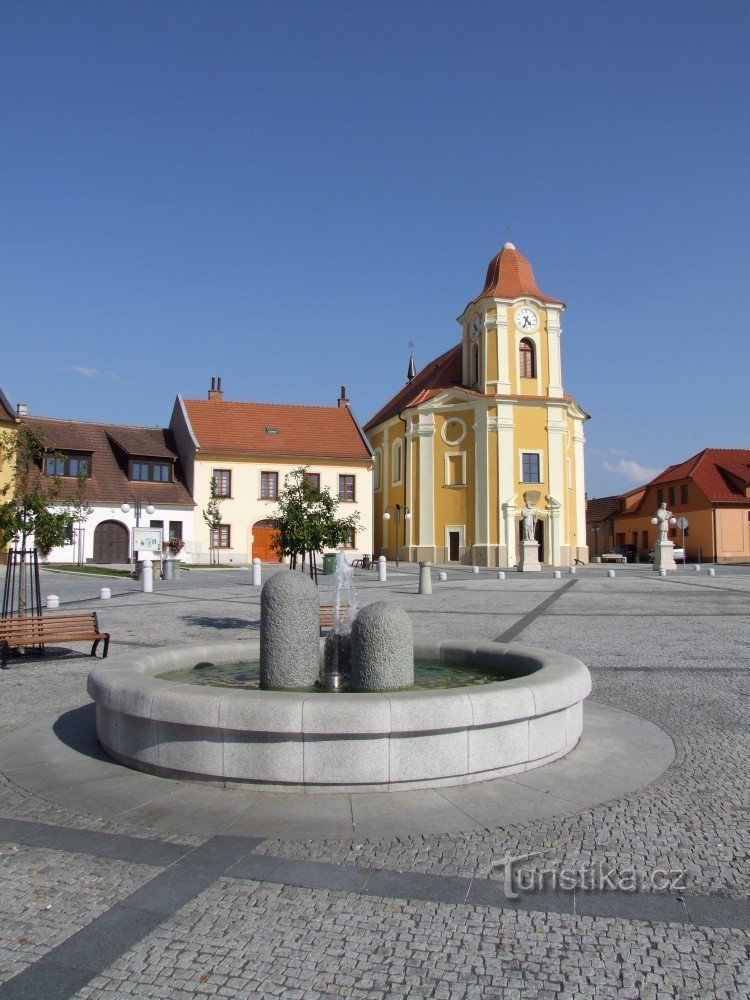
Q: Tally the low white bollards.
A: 11